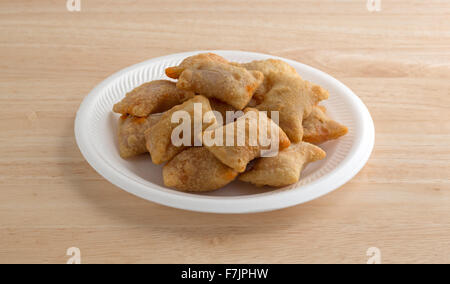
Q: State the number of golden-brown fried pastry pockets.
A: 11